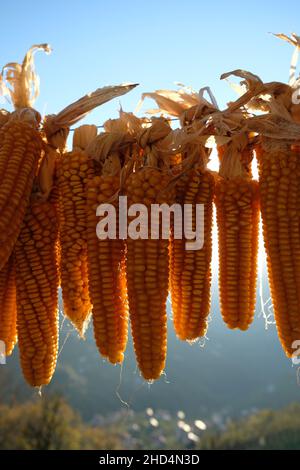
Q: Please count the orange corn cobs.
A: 9